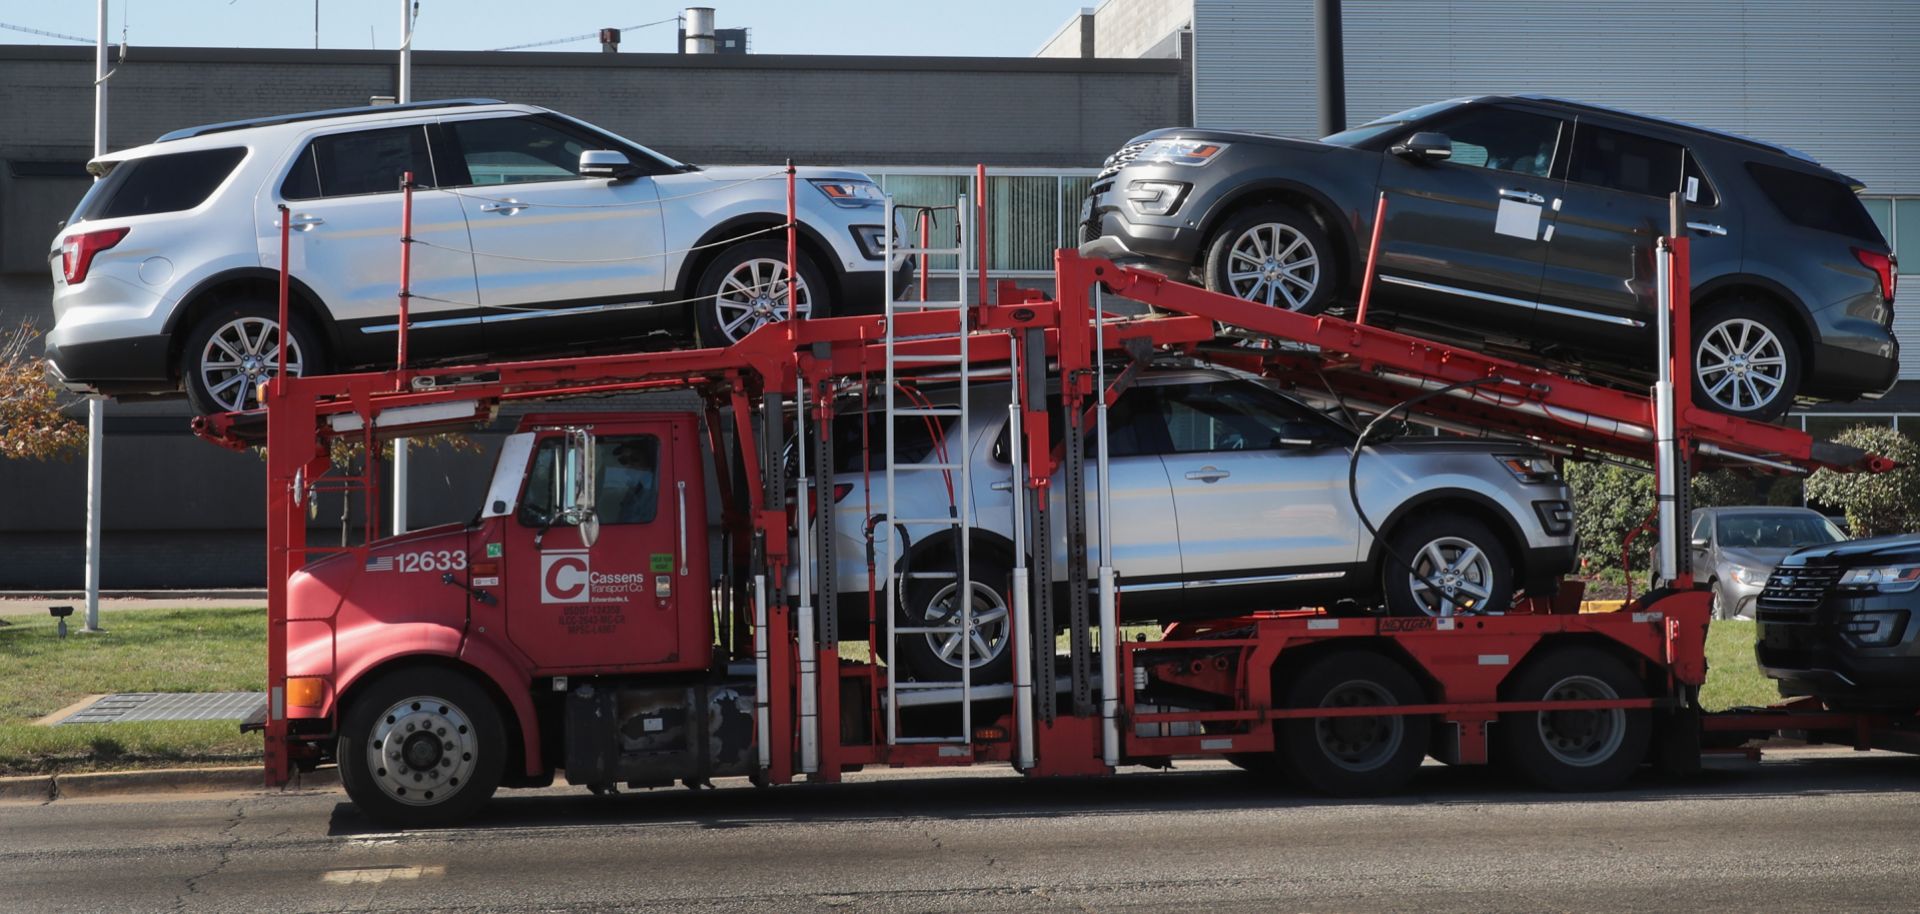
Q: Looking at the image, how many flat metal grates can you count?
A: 1